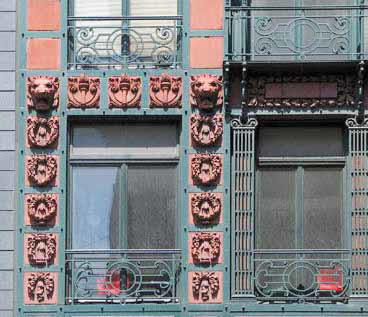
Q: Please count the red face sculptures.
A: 12